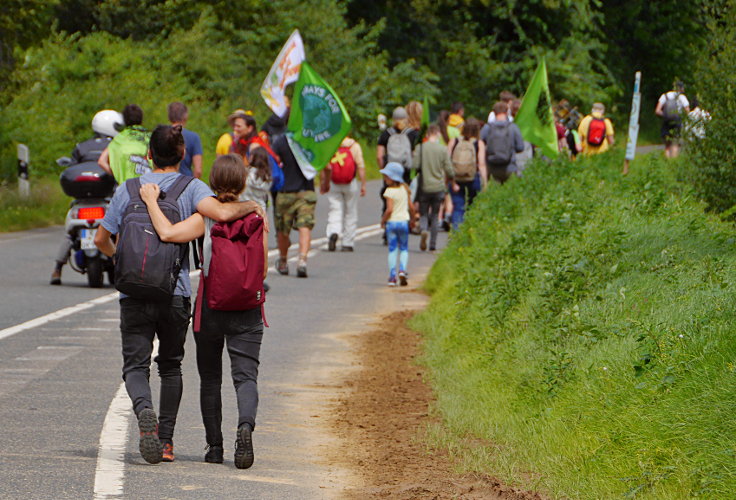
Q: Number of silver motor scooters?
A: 1